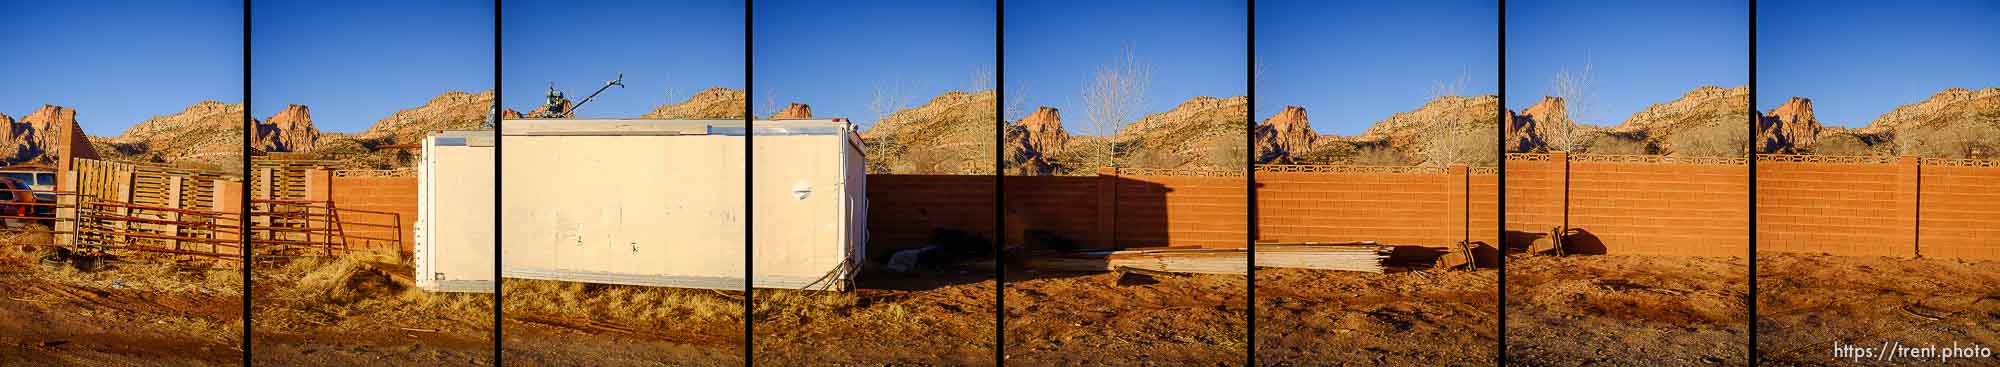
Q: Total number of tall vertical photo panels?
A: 8